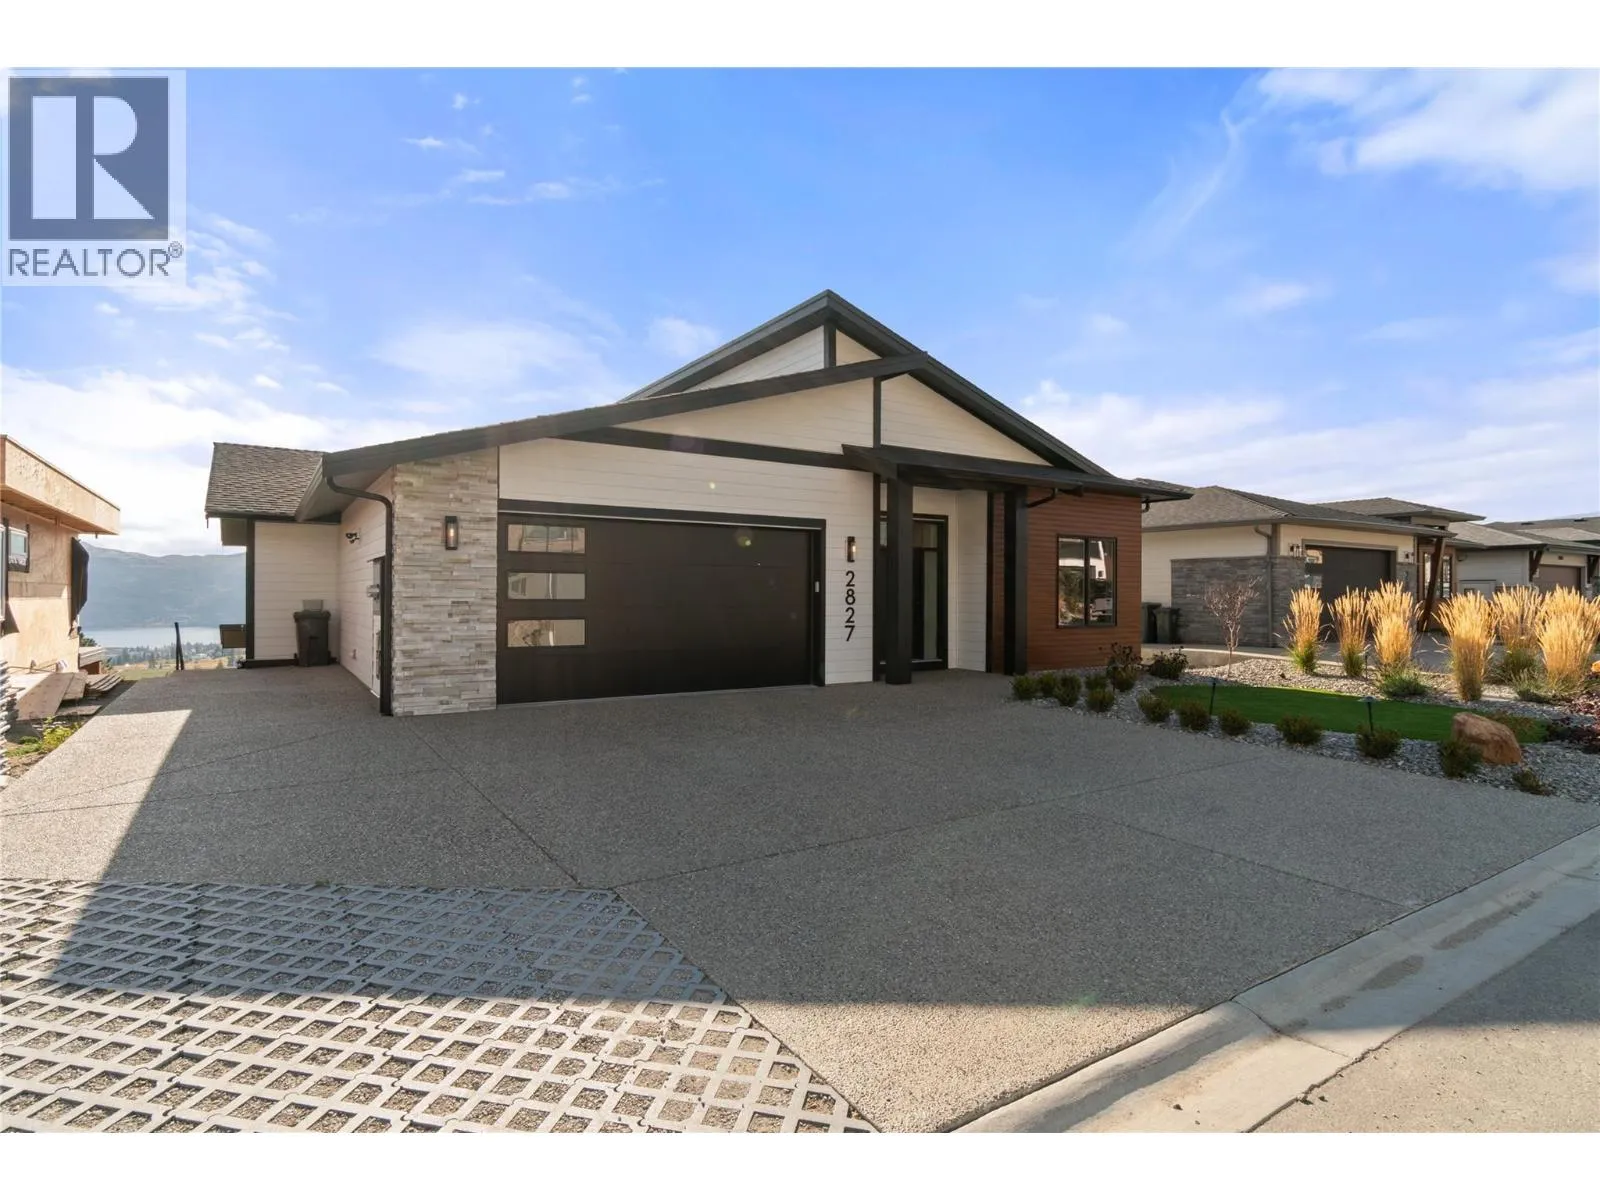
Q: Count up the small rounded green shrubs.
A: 13